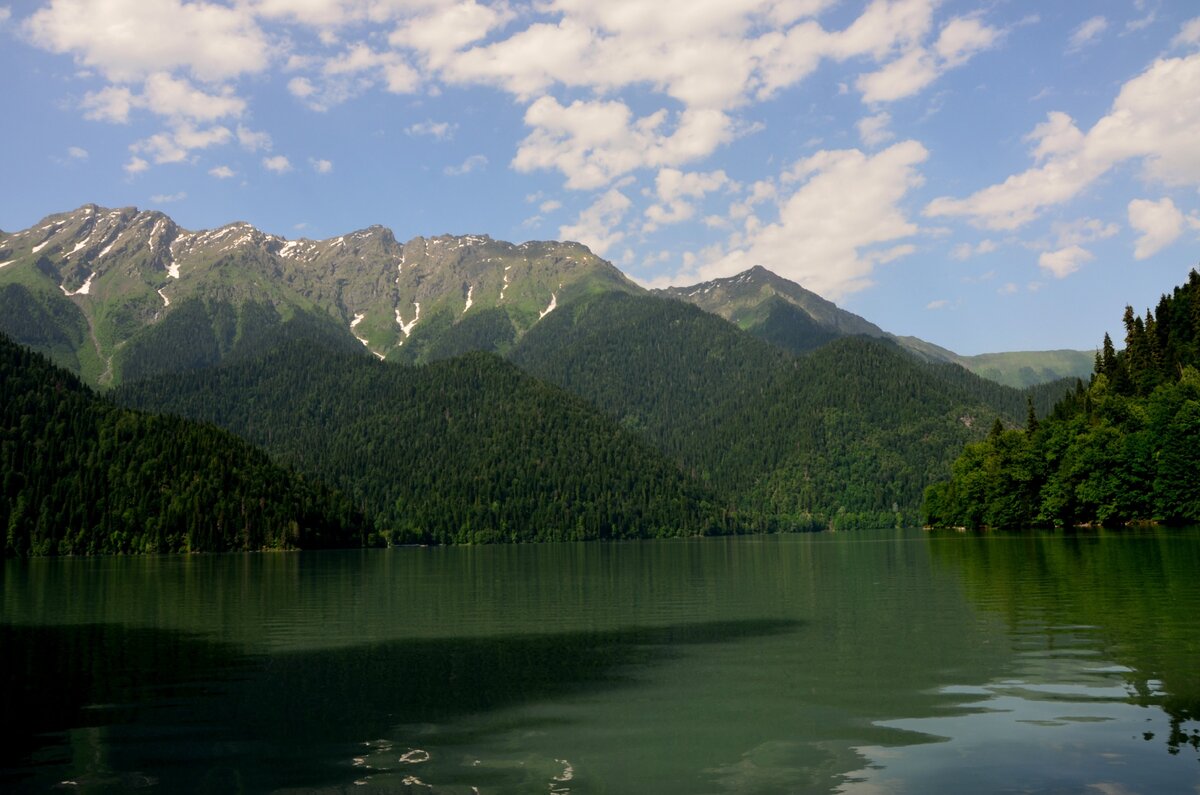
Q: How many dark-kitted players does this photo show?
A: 0